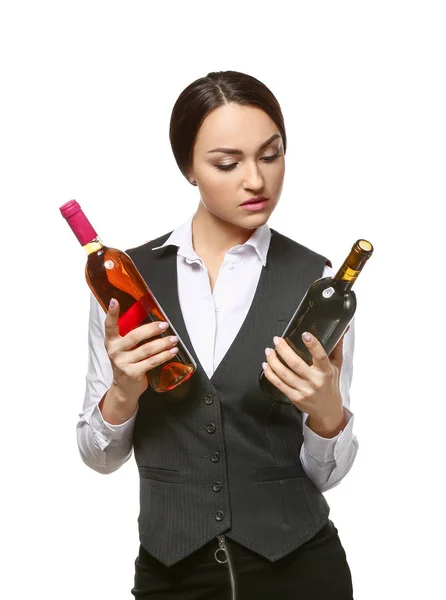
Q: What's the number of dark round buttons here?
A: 5